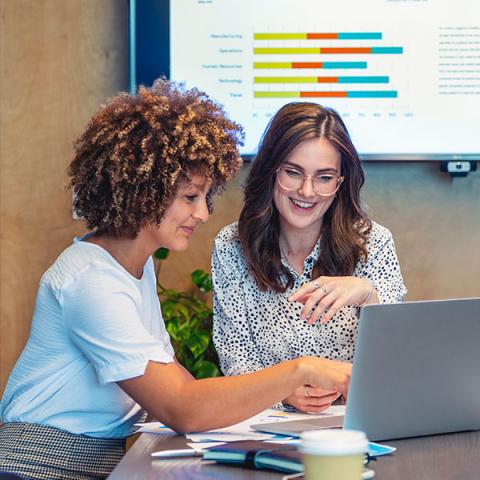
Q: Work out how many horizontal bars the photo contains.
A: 5